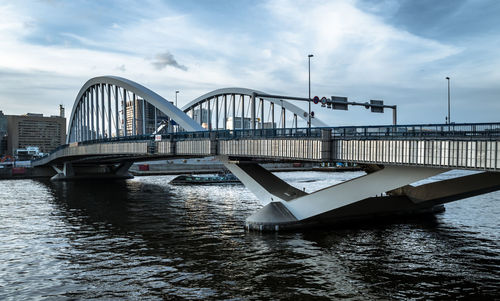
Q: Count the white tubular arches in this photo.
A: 2